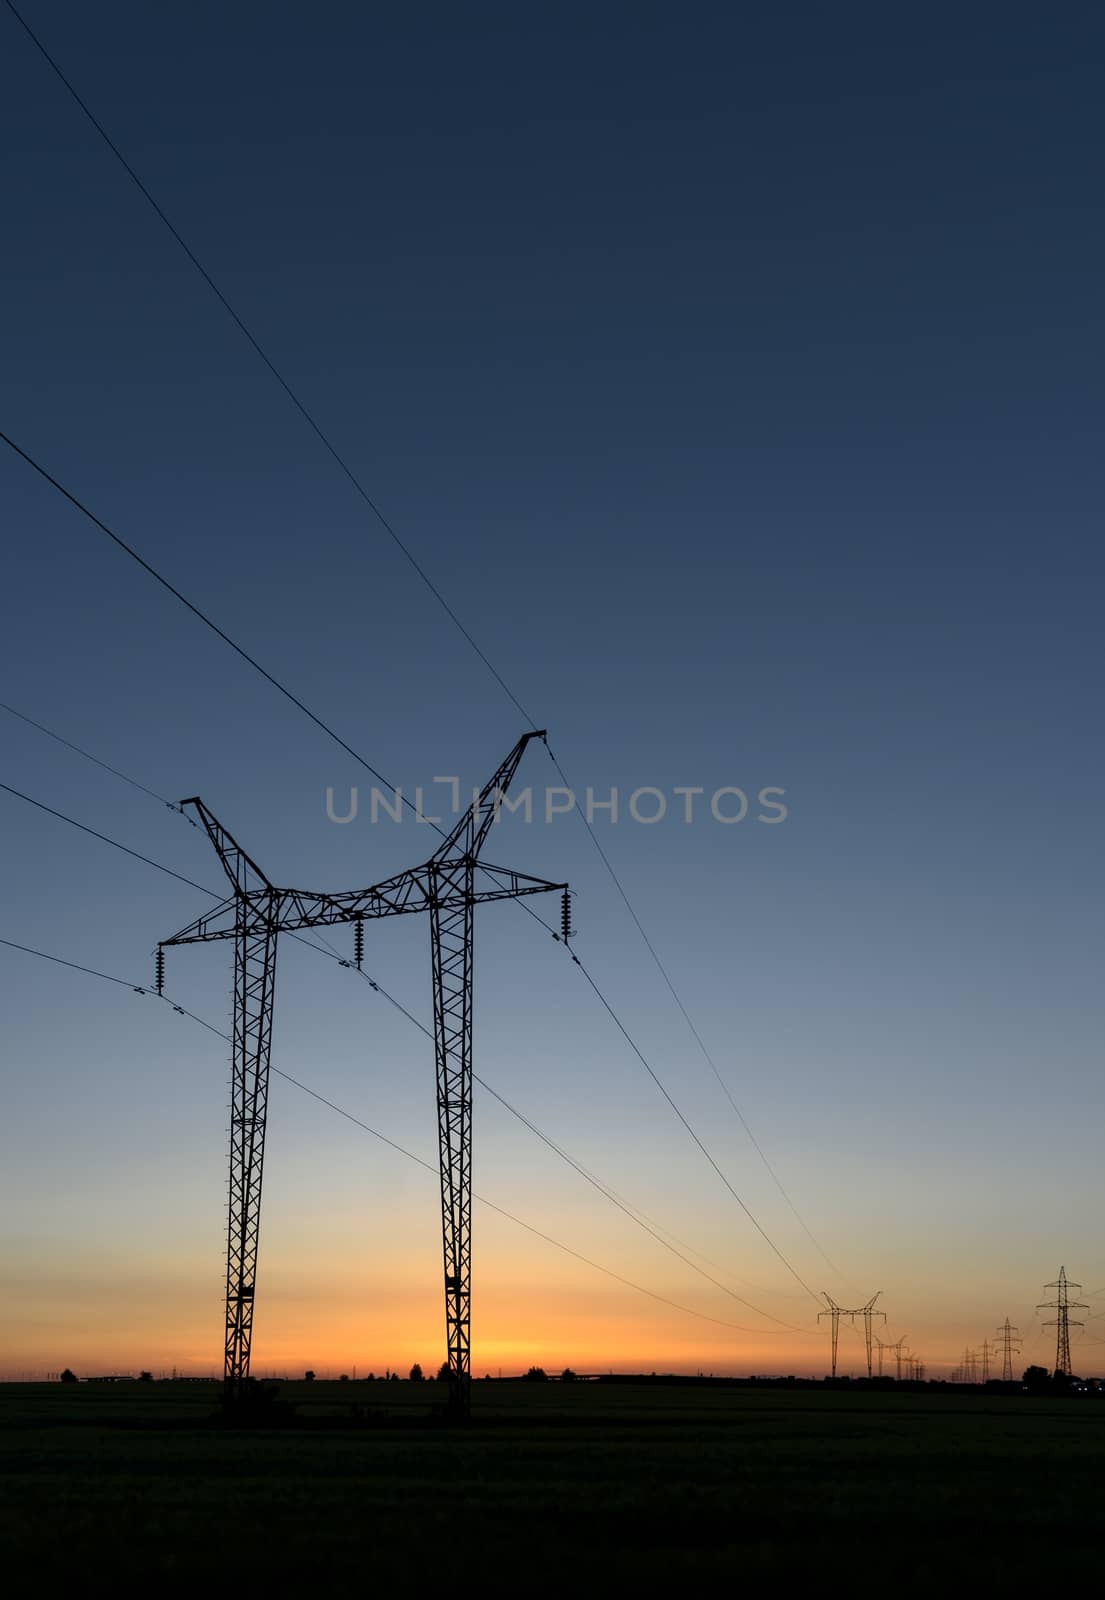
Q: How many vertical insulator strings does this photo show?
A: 3